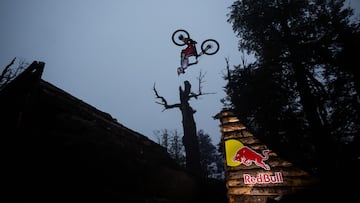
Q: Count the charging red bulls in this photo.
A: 1